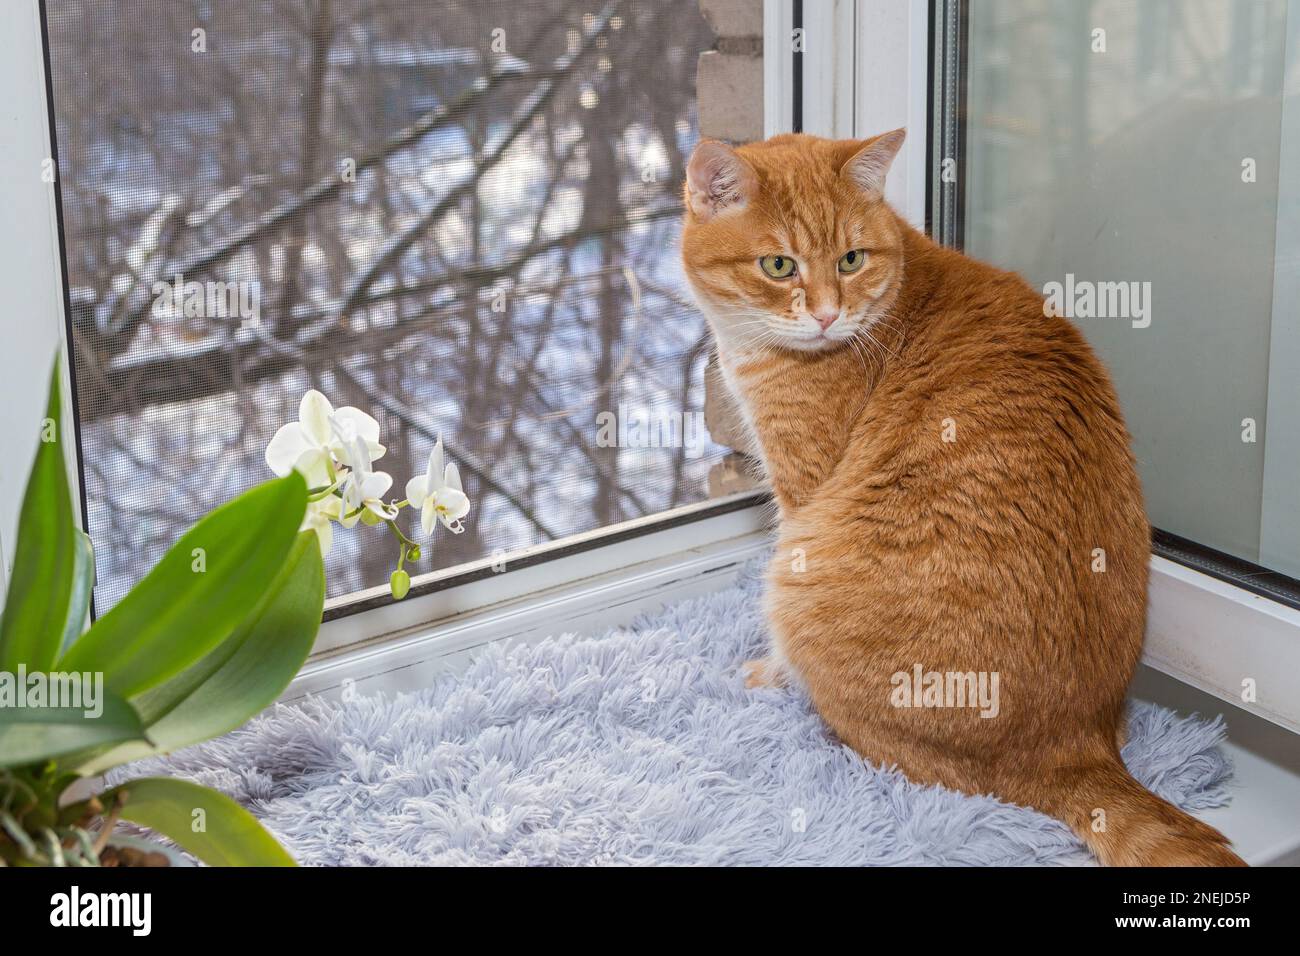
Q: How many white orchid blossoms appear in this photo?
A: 4